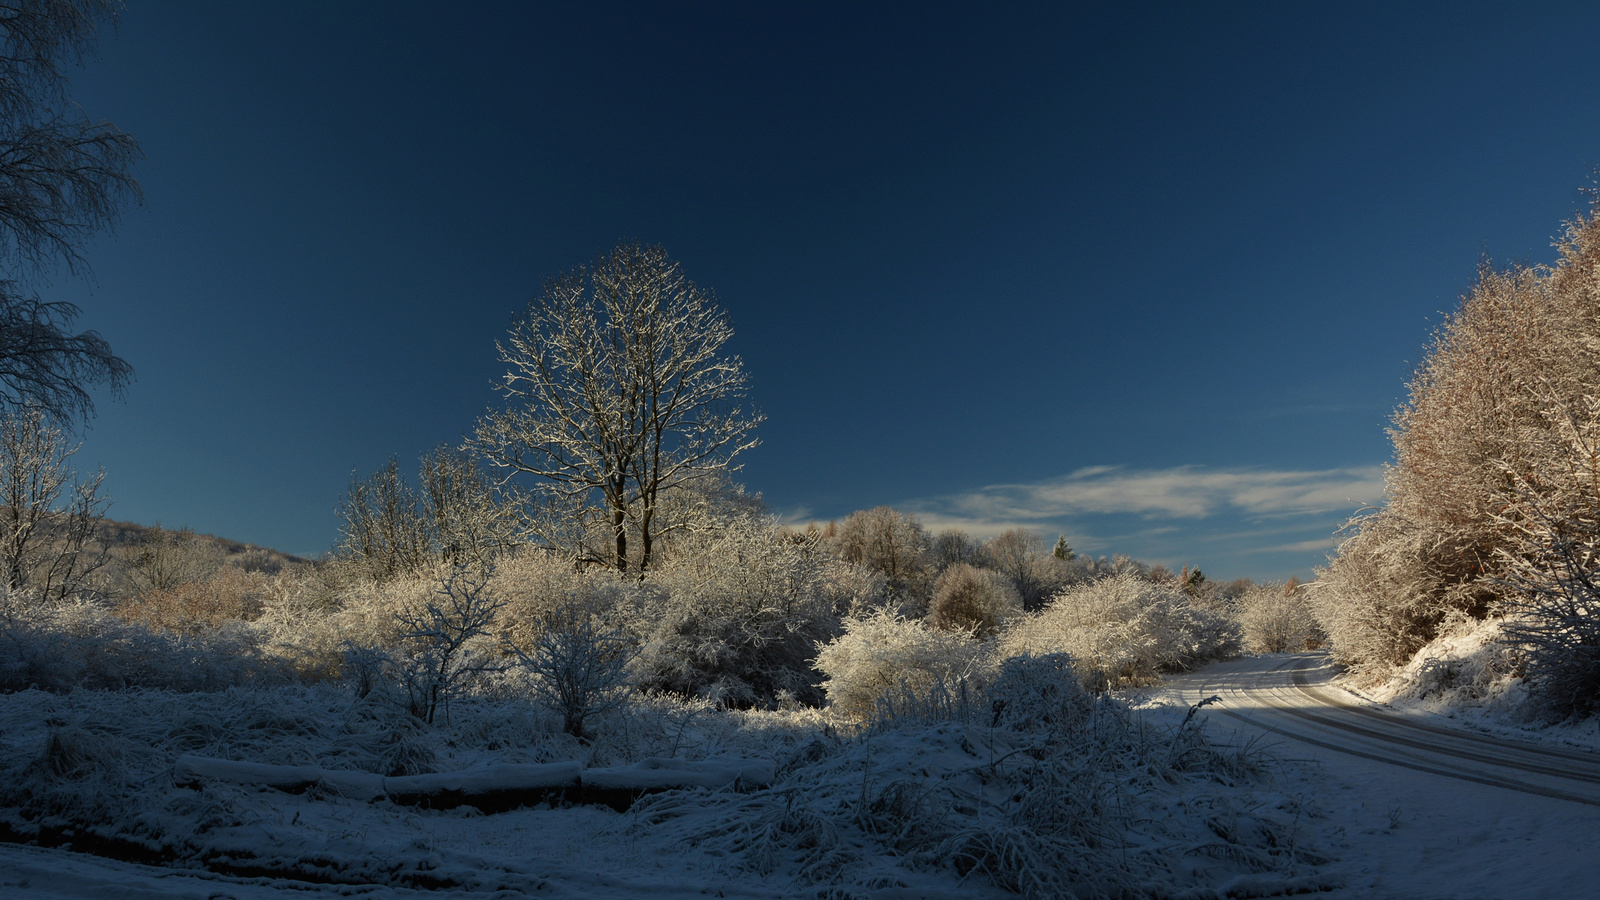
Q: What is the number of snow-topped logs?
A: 3